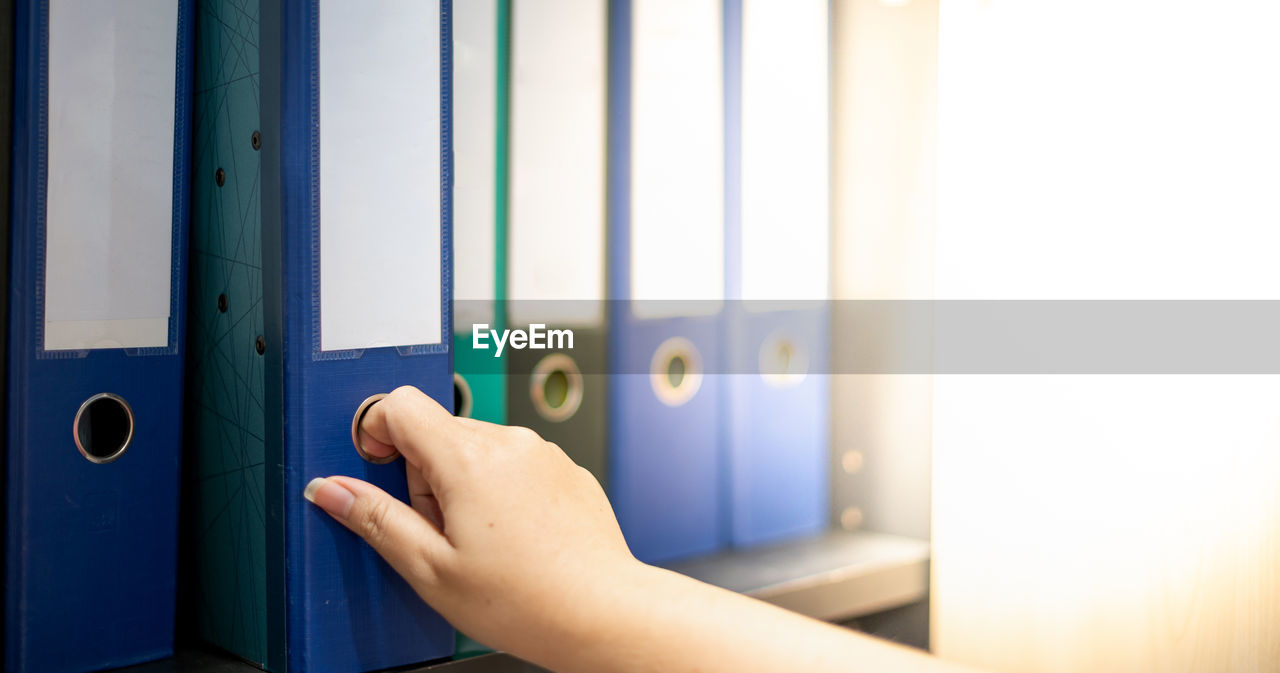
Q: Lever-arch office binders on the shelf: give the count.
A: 6